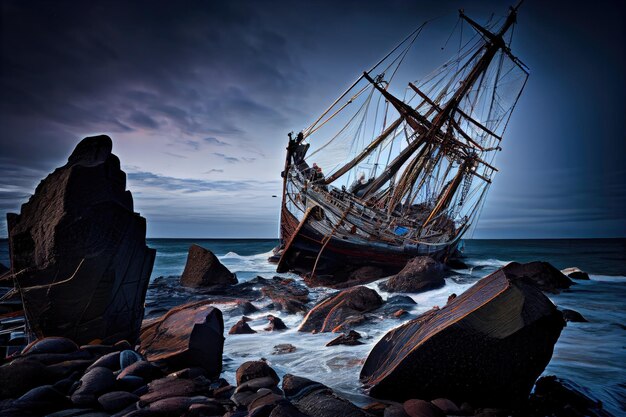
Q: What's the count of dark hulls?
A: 1